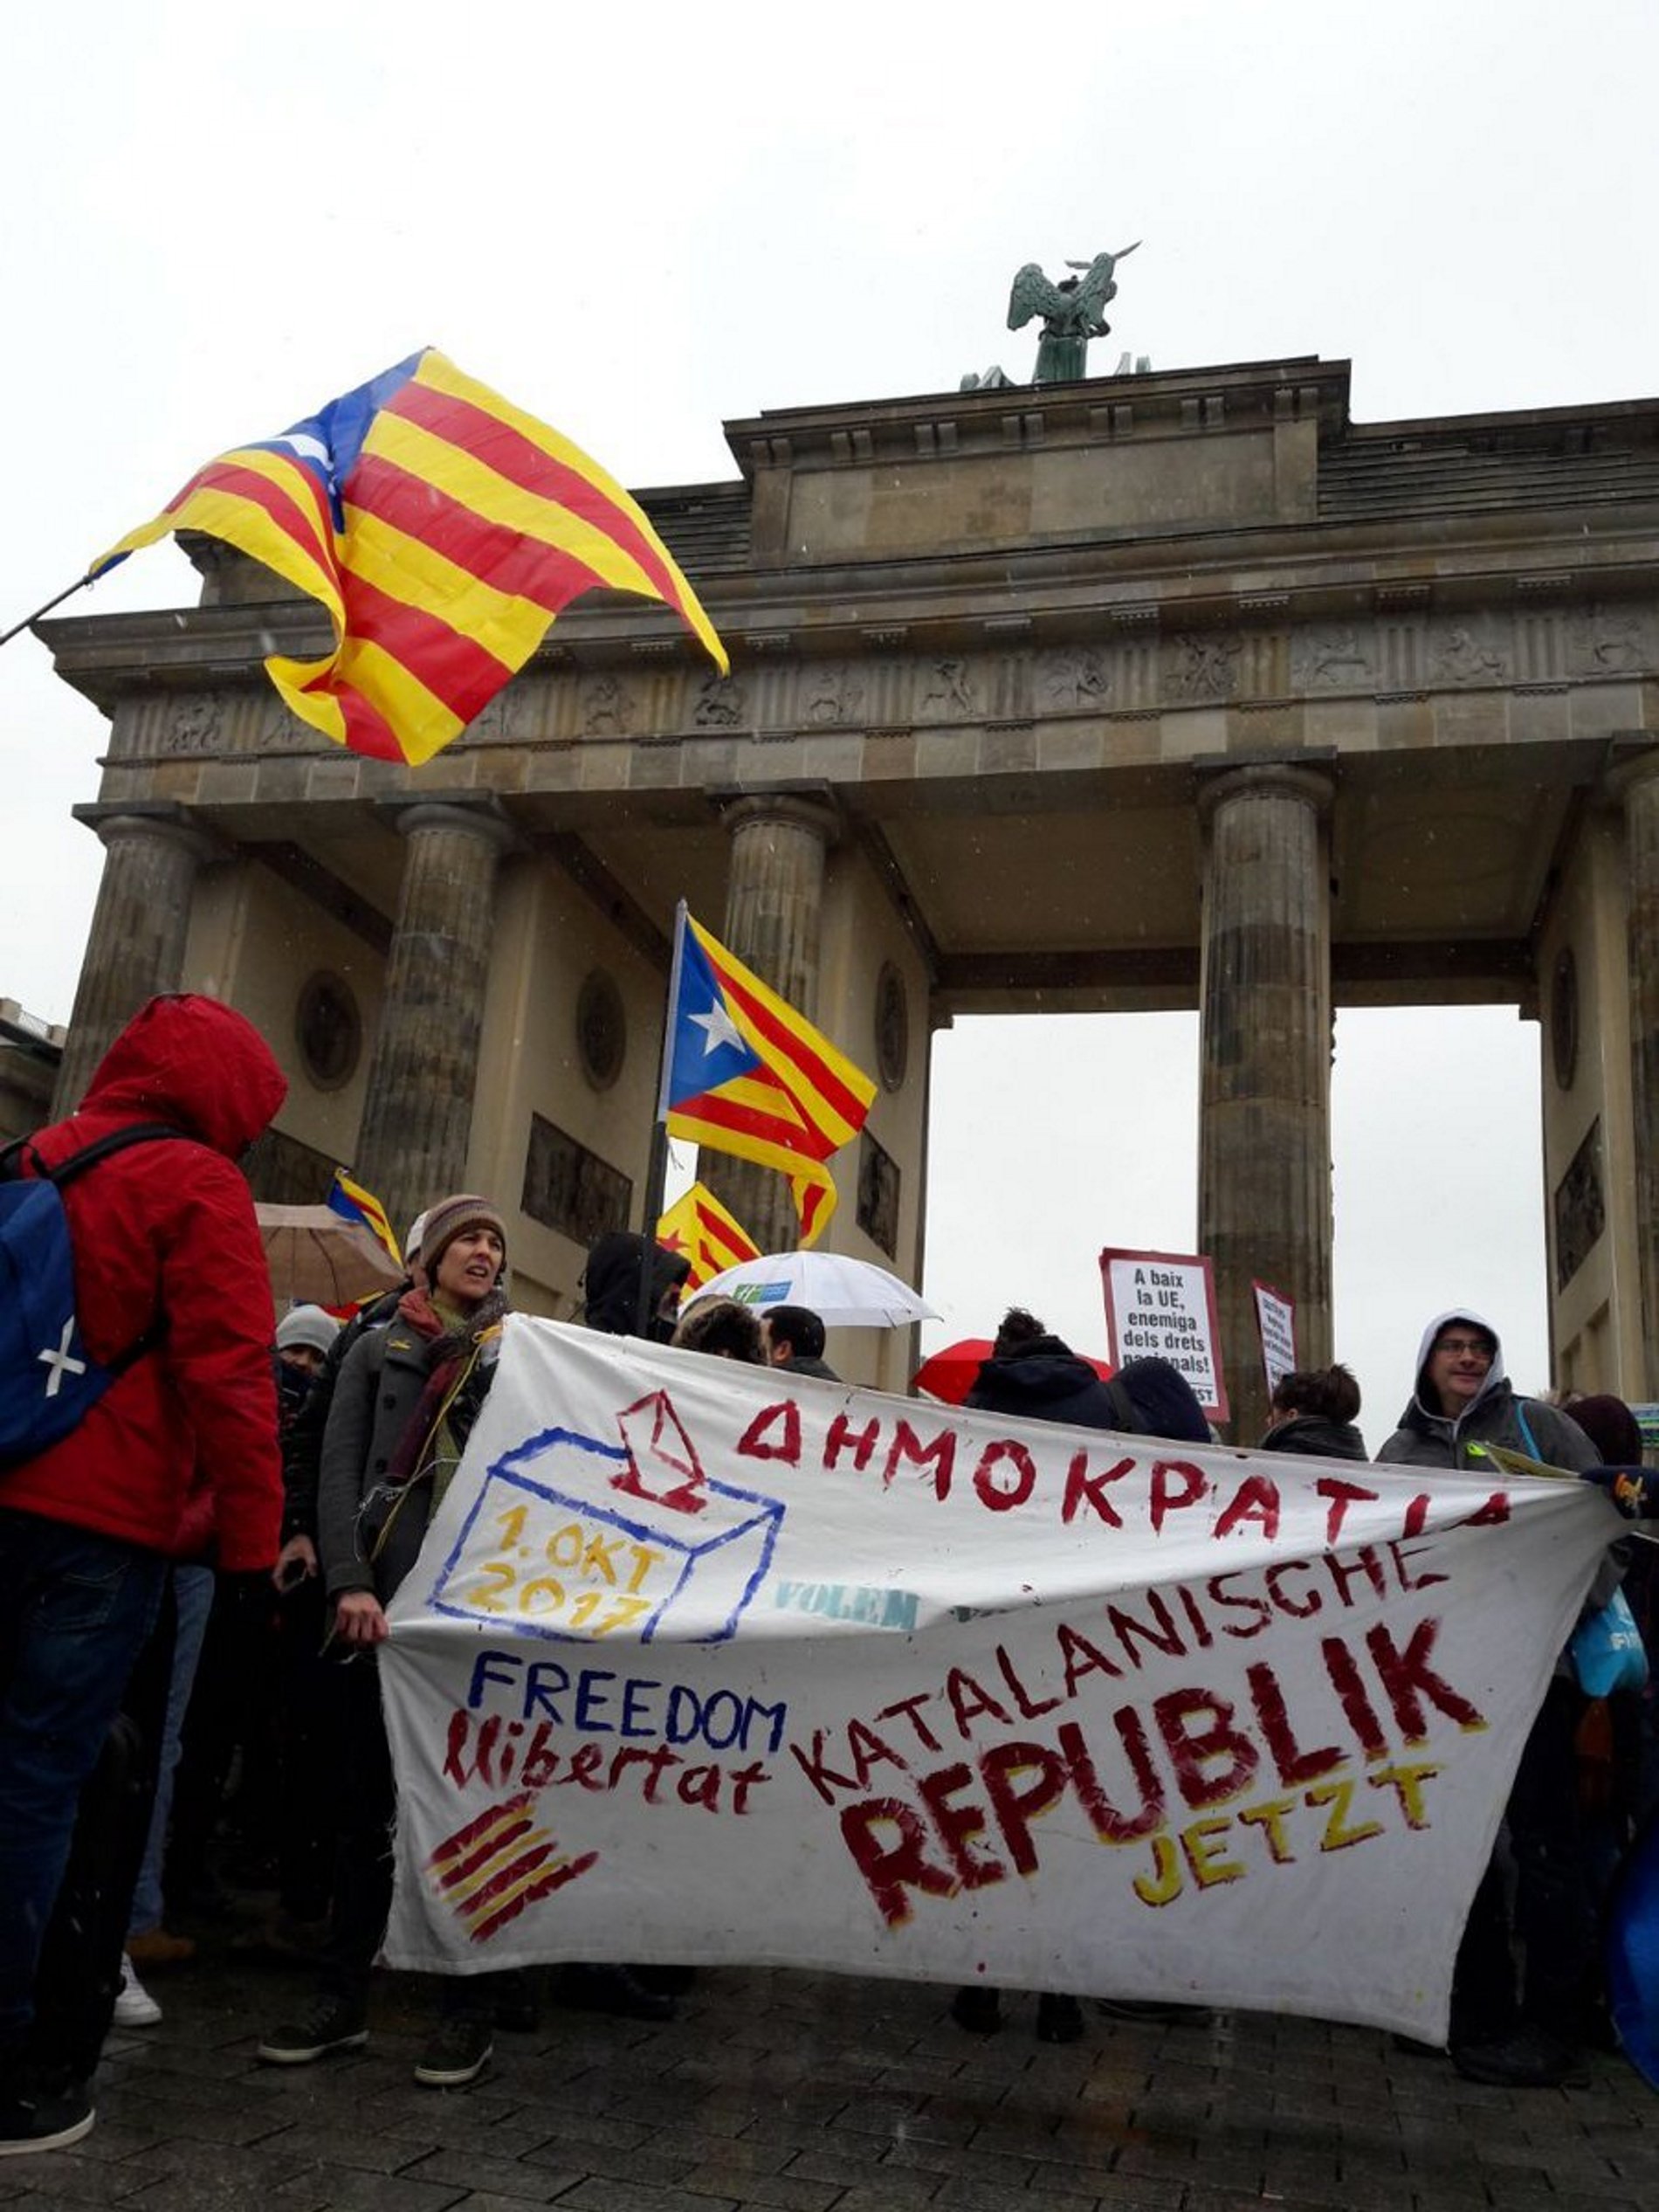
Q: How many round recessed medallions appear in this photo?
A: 4